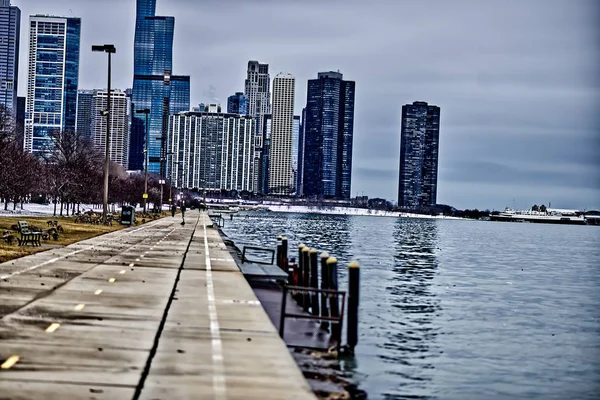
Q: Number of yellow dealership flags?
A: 0